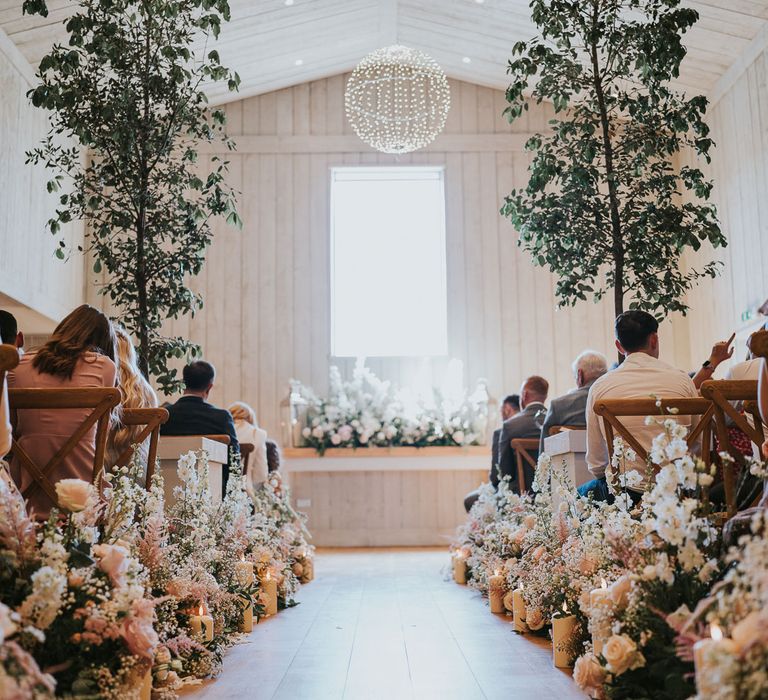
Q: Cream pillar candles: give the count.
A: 11